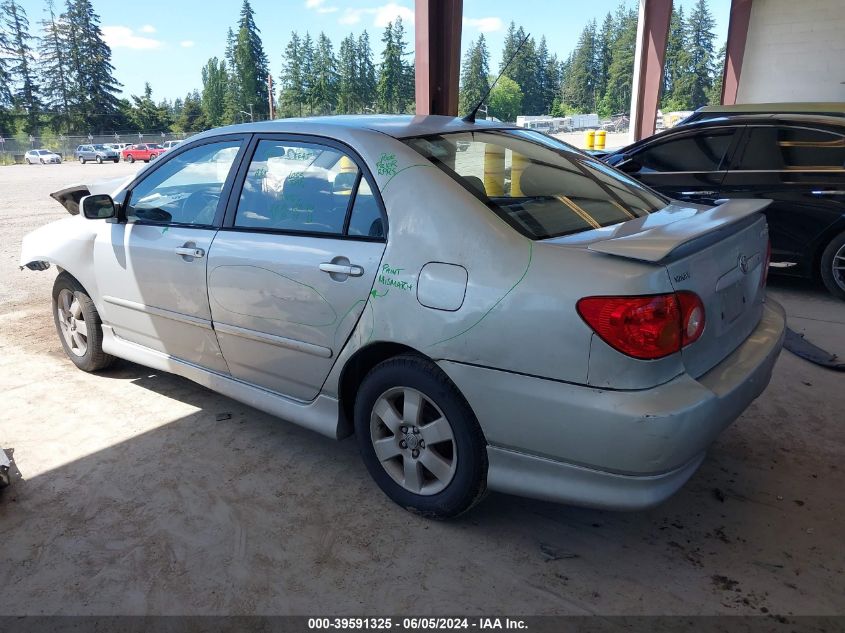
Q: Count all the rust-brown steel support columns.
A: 3